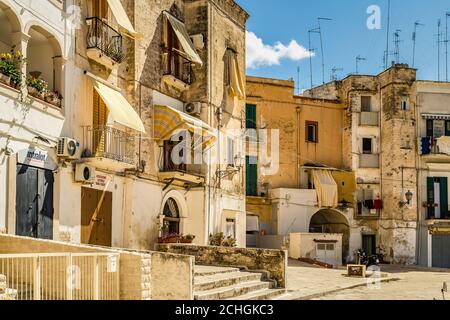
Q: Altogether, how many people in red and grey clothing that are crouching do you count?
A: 0